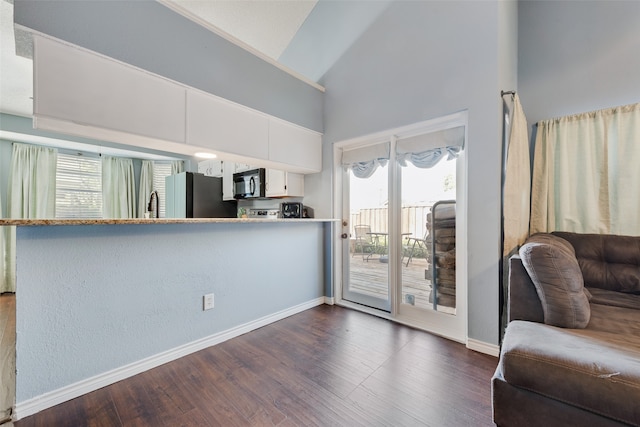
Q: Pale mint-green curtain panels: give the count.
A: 4